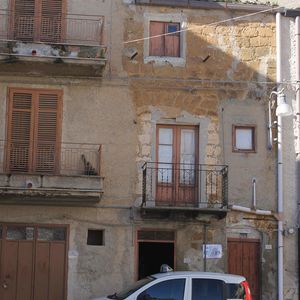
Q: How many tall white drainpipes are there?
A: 1